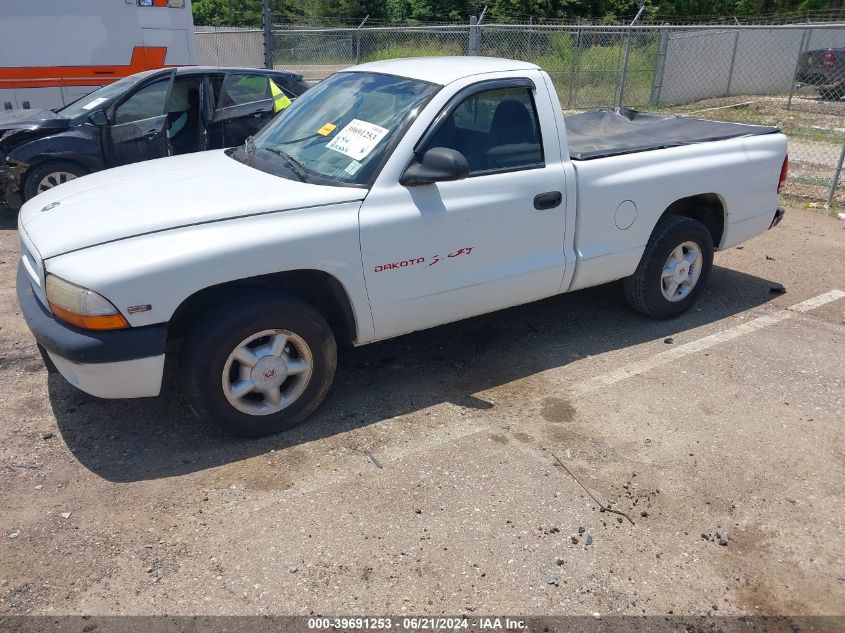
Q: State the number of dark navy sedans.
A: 1